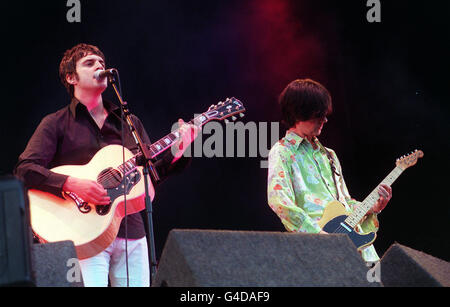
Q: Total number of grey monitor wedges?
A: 3